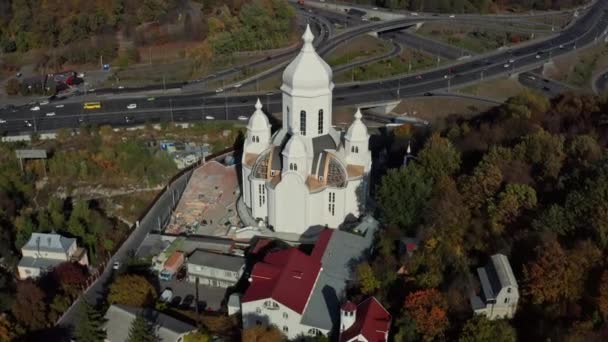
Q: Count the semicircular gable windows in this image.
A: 2